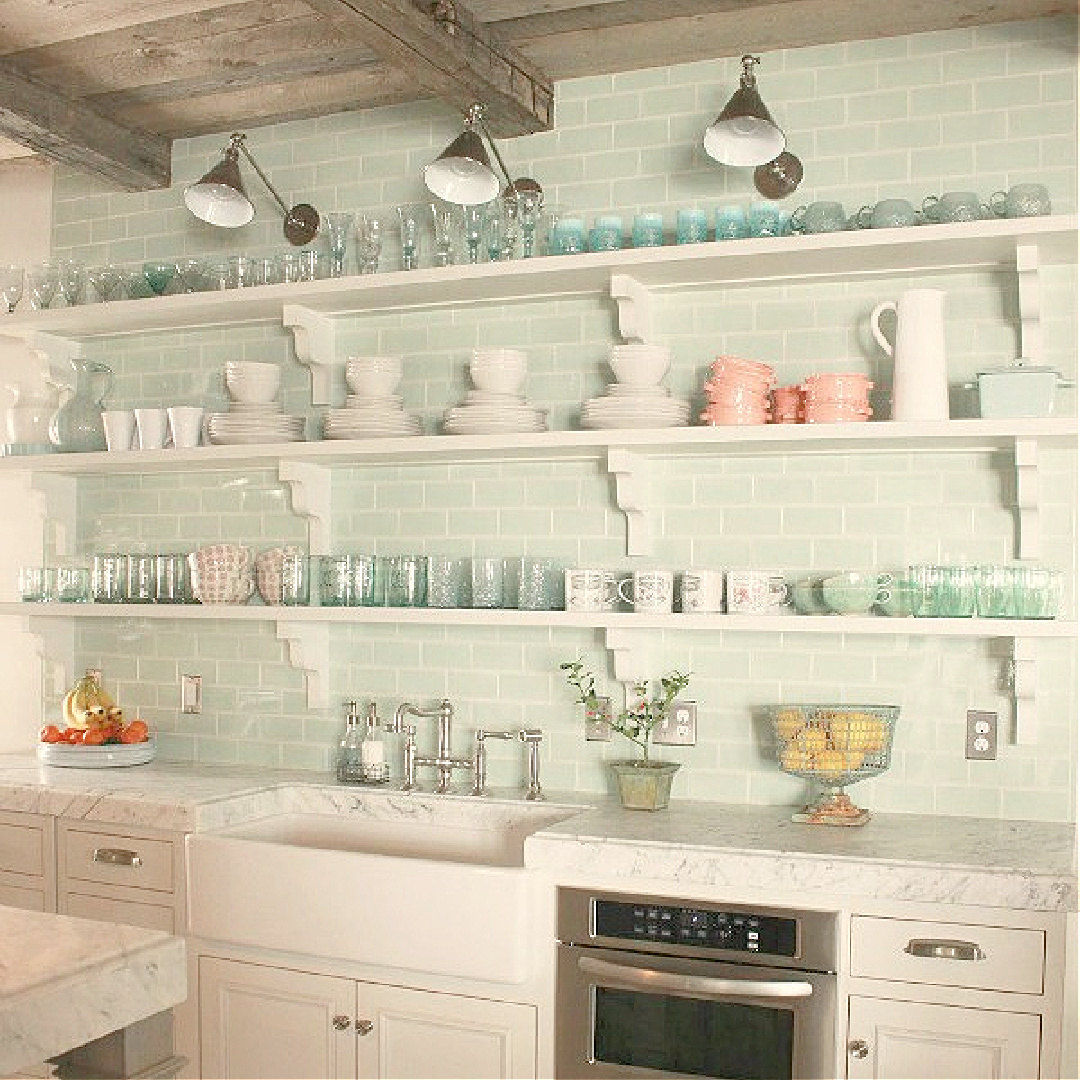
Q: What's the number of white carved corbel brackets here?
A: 12